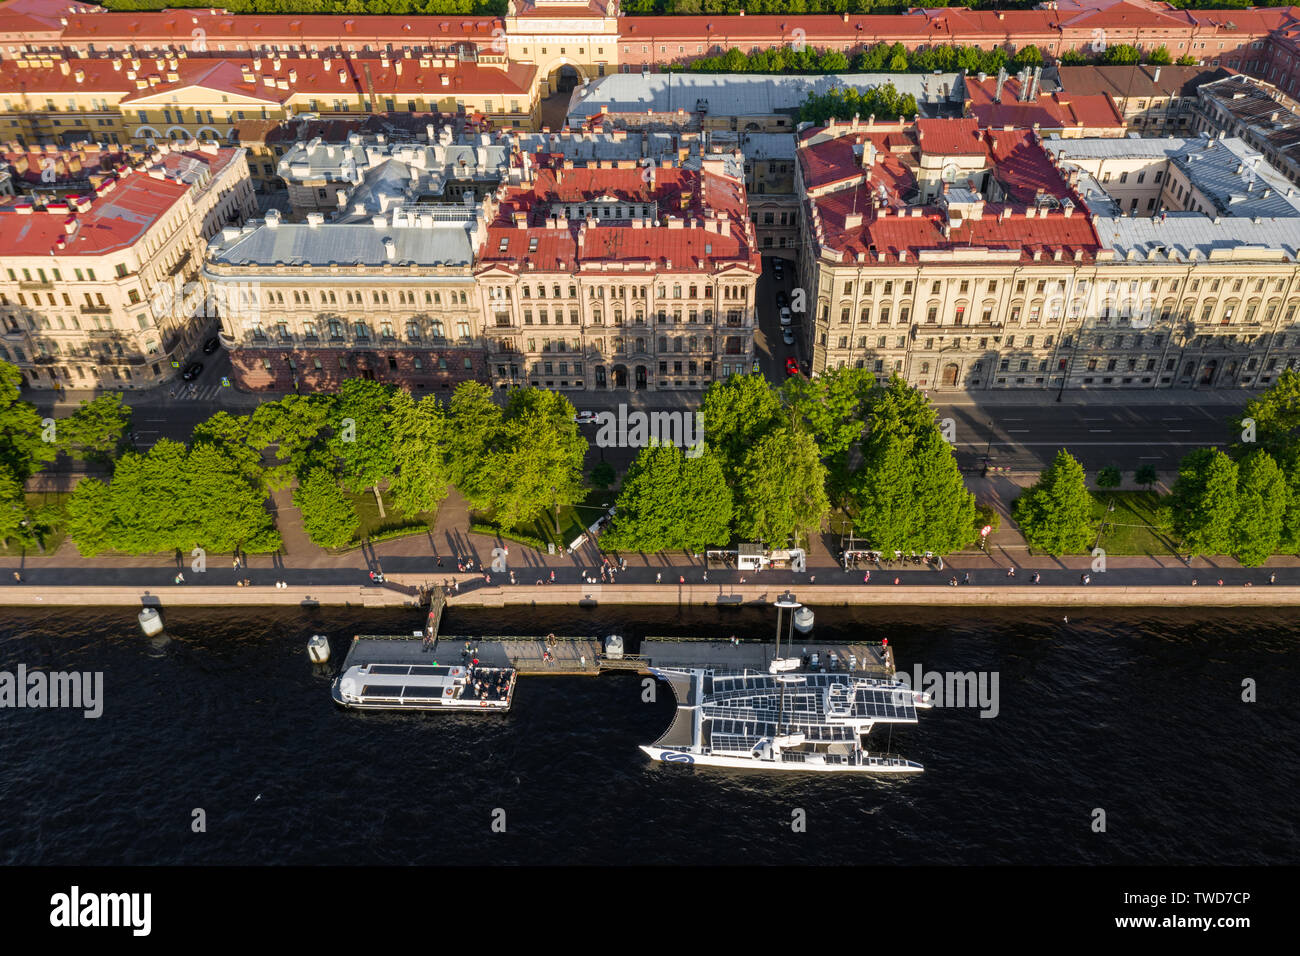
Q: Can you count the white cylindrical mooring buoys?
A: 4